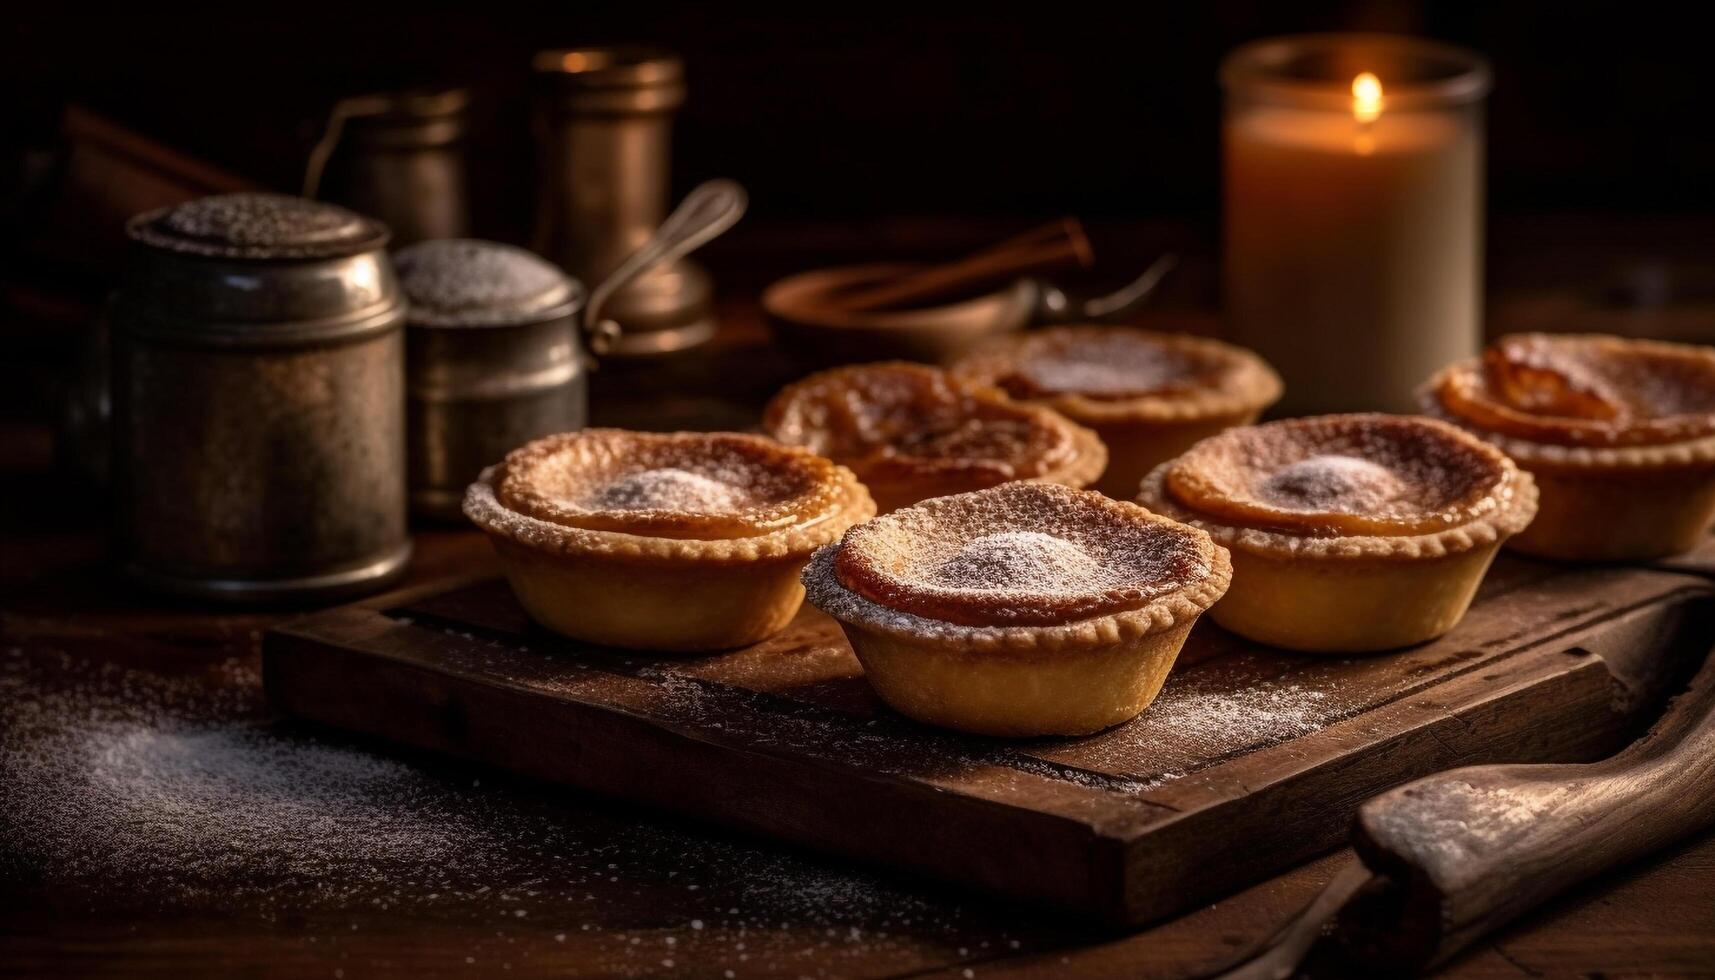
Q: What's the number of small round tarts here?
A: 6